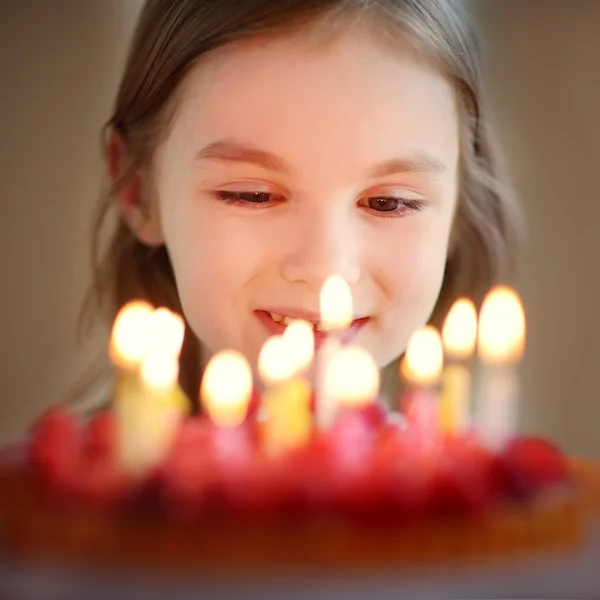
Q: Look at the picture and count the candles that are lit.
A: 11